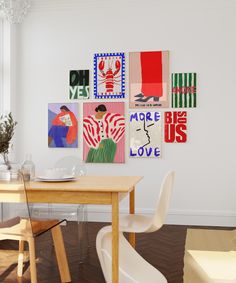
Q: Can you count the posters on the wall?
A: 8